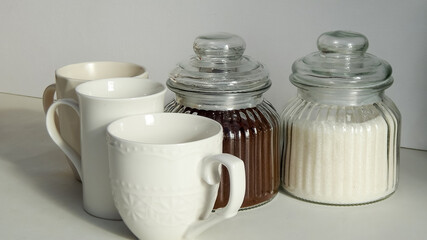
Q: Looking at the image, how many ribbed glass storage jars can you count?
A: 2